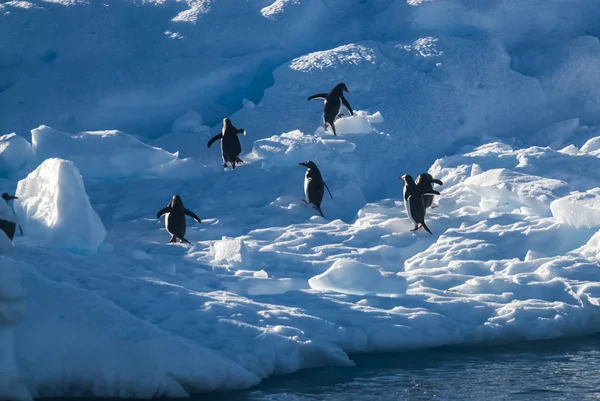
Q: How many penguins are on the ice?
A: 7